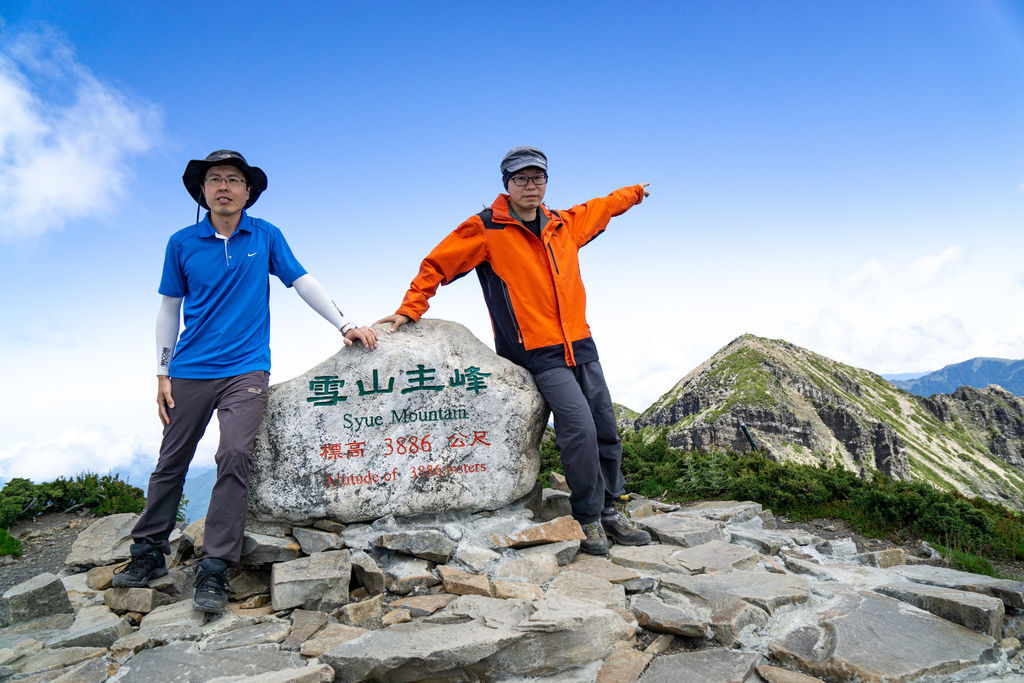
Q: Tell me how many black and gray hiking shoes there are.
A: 4